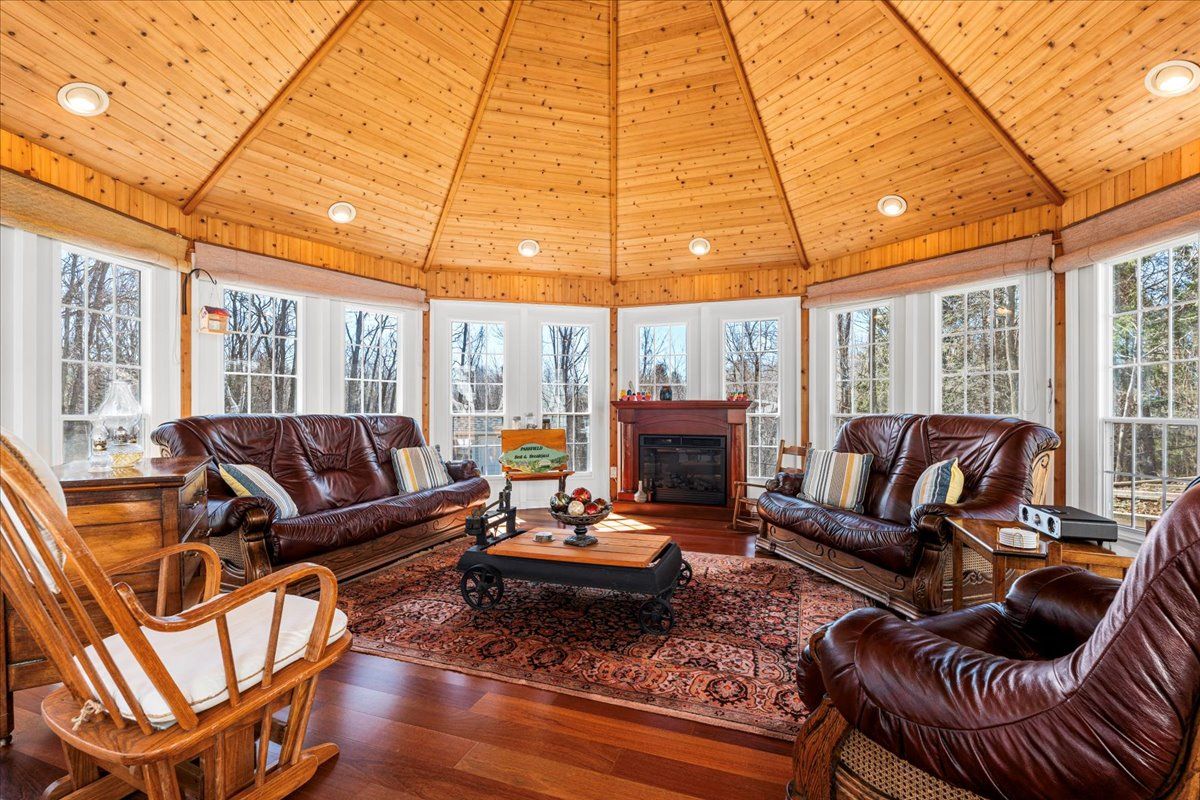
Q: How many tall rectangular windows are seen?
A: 10